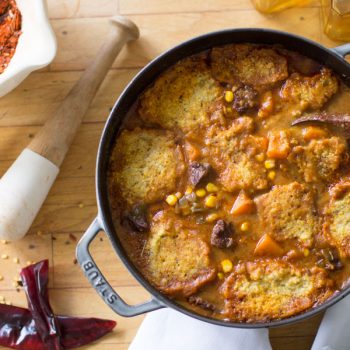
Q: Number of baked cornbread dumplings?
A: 10